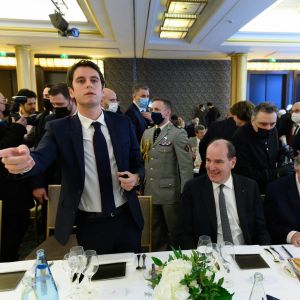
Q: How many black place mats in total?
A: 3